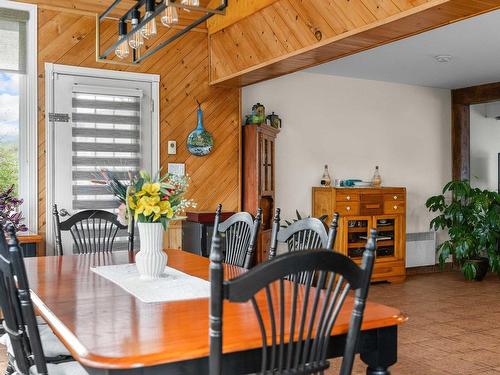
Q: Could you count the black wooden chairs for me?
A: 6